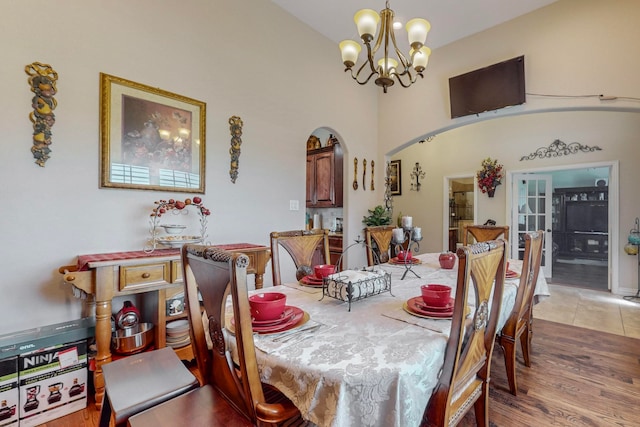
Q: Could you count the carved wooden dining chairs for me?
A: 6